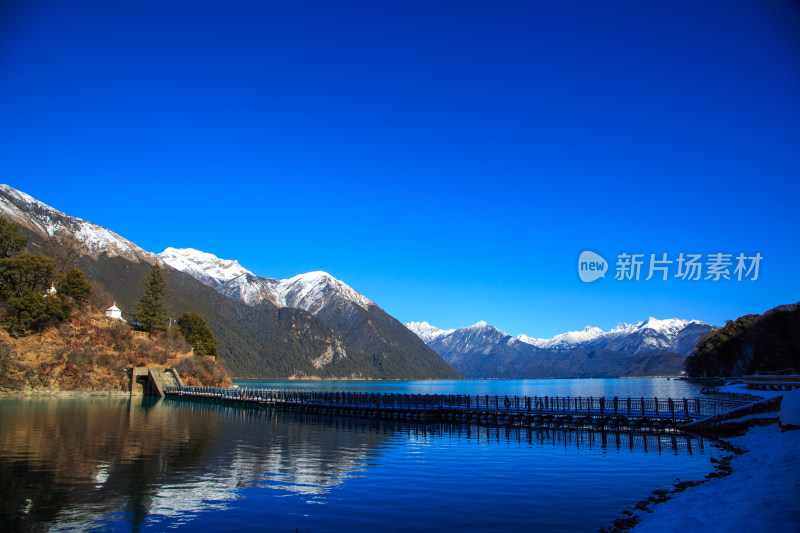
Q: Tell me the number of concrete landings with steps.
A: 1